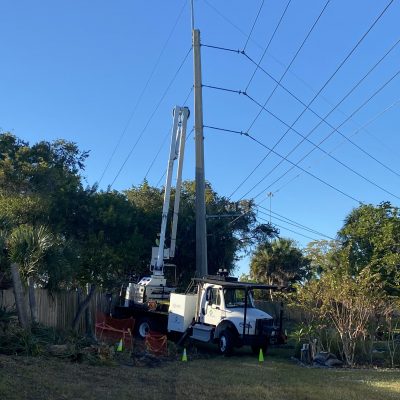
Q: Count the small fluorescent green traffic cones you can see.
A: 3